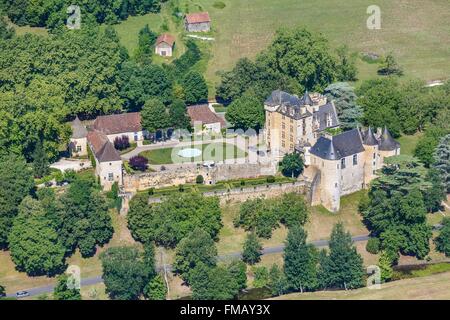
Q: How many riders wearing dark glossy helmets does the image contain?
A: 0